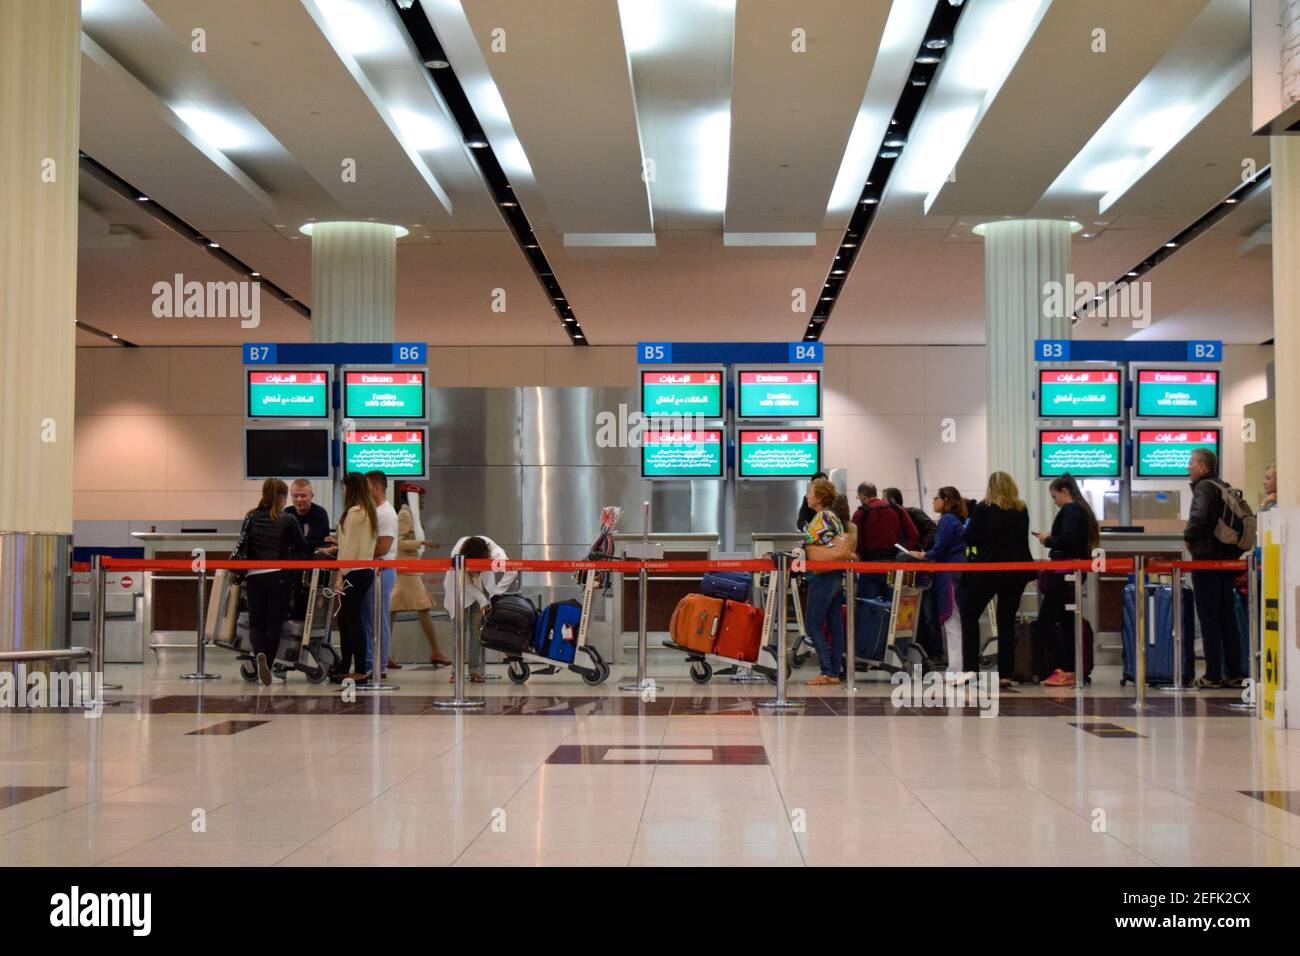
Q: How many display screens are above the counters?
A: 12